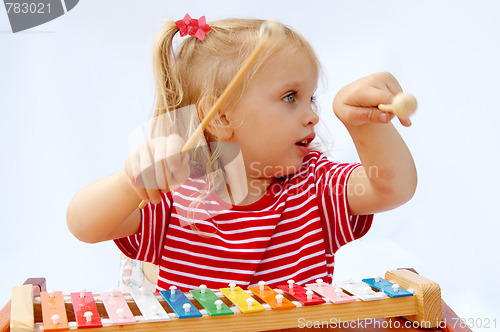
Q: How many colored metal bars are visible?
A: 12